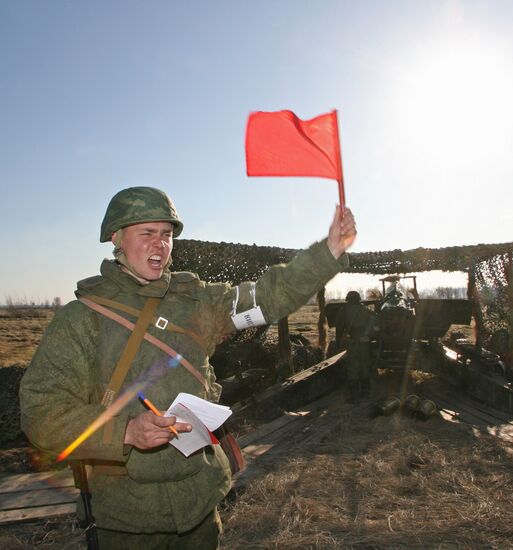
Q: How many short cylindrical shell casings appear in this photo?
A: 3